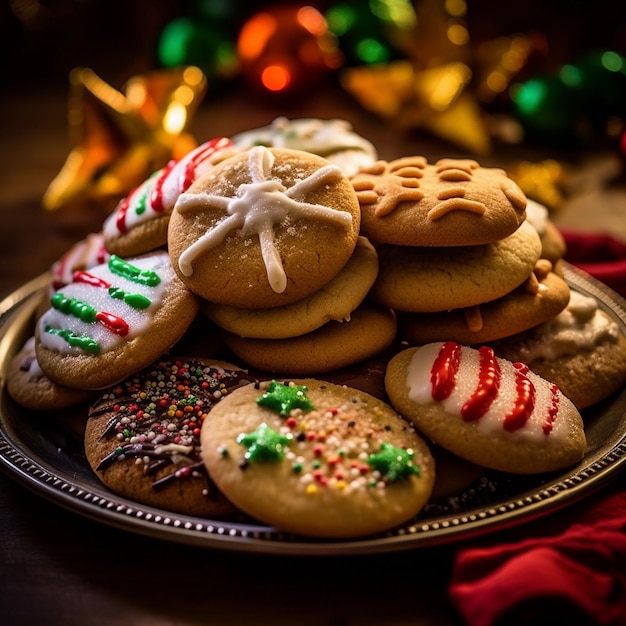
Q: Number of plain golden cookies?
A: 3